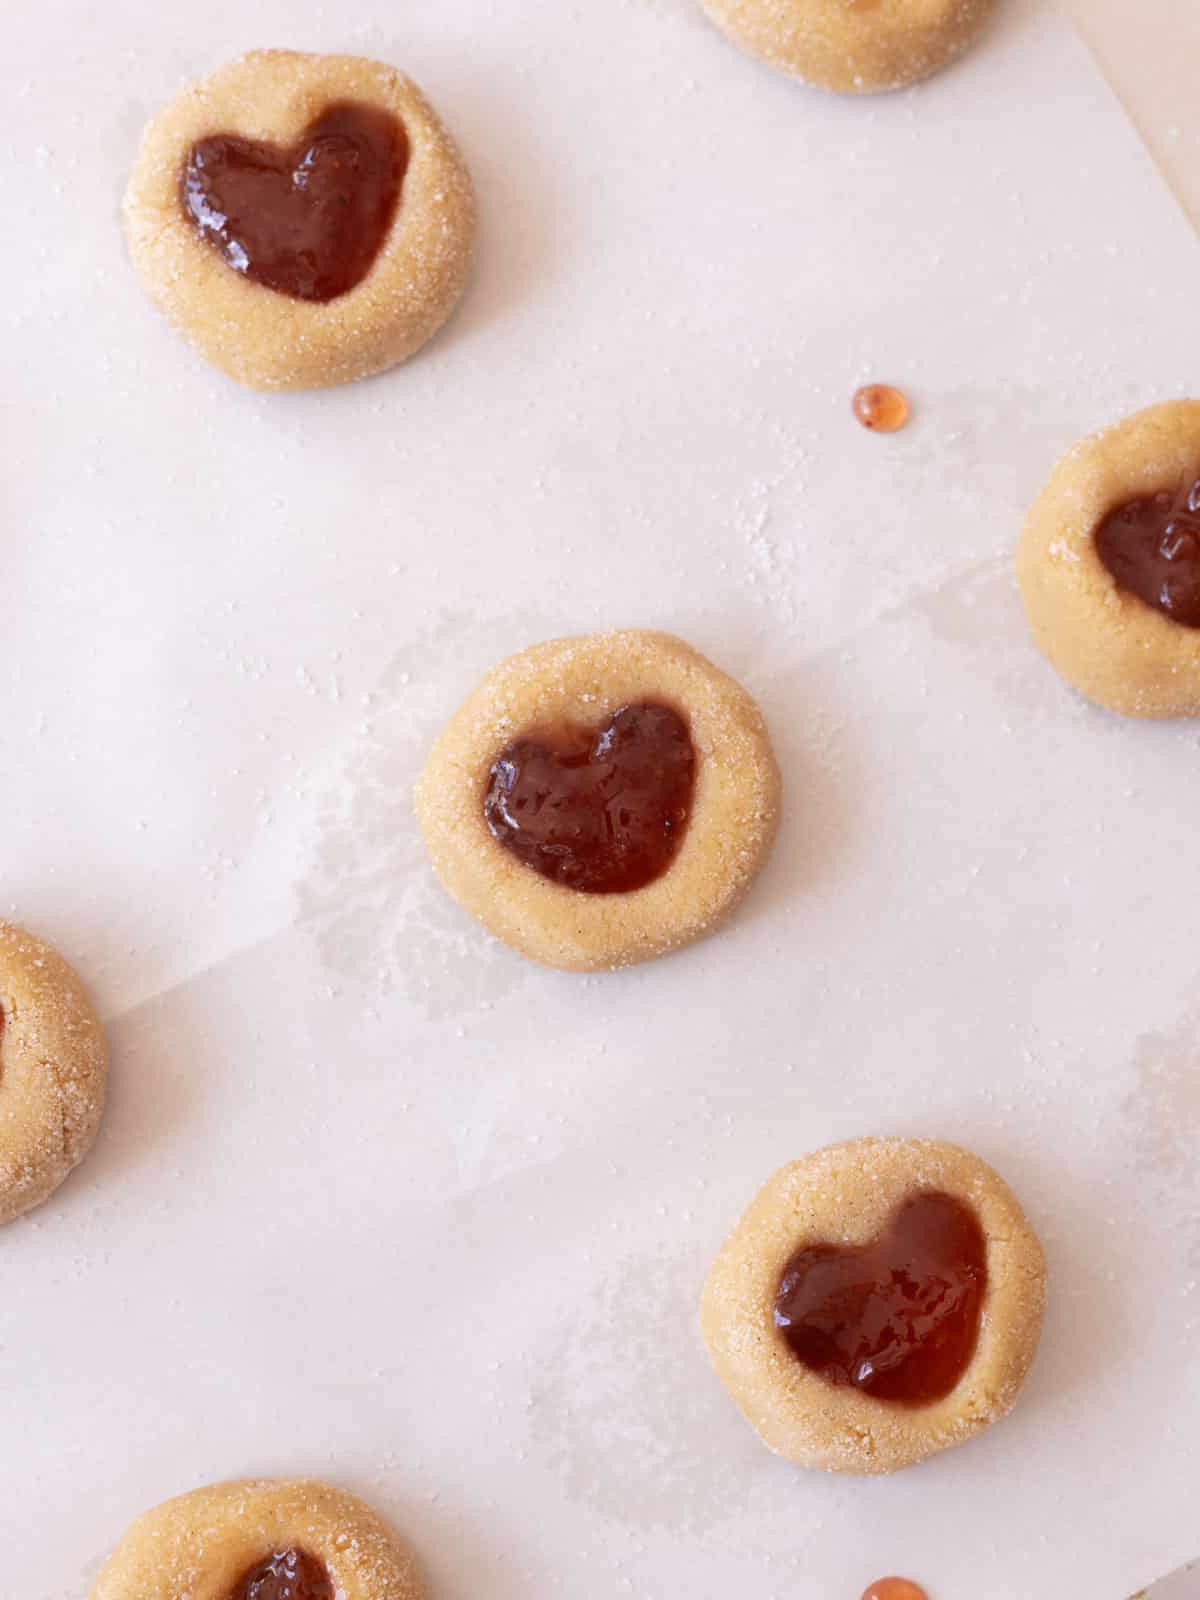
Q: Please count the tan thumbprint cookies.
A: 7